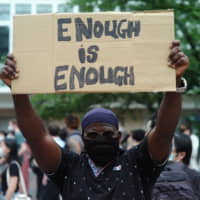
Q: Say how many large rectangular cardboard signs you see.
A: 1